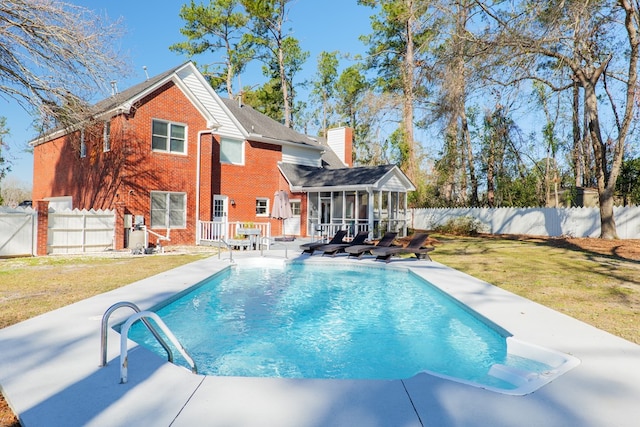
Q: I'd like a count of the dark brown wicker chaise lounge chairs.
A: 4